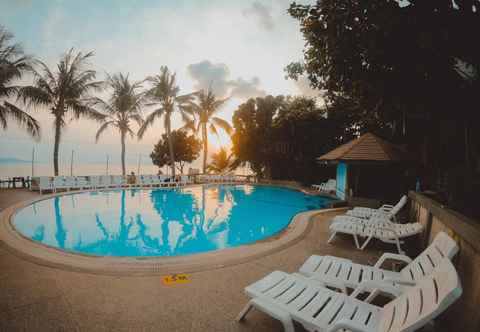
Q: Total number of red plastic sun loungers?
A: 0